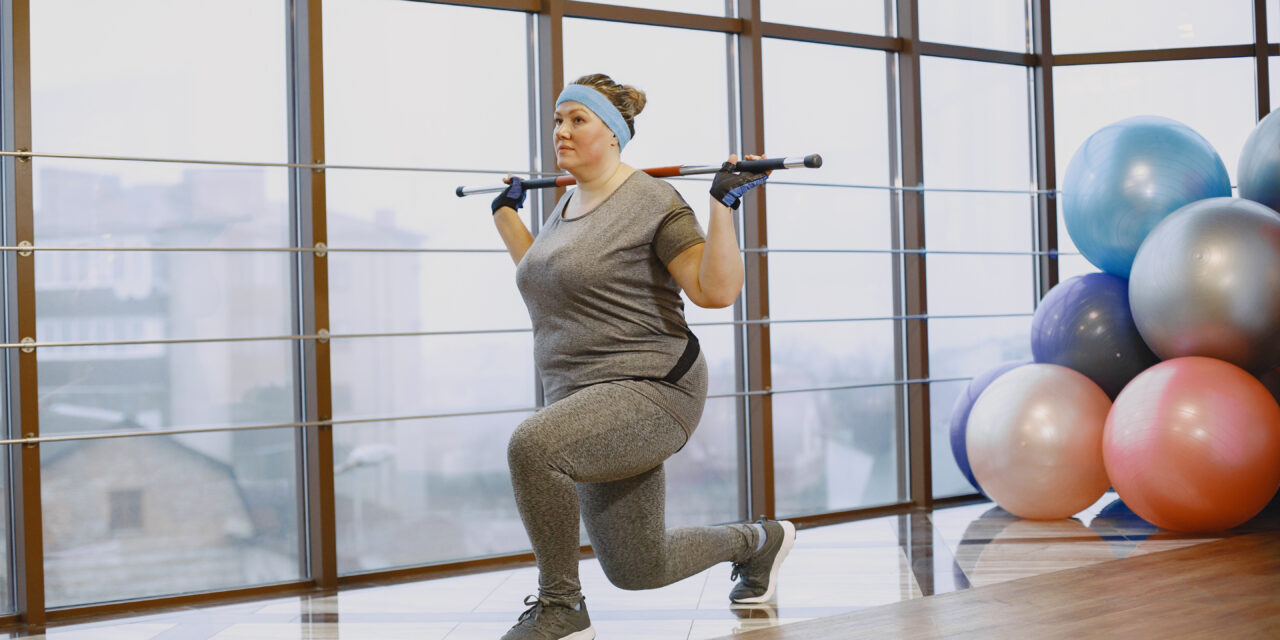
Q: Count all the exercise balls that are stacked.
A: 7